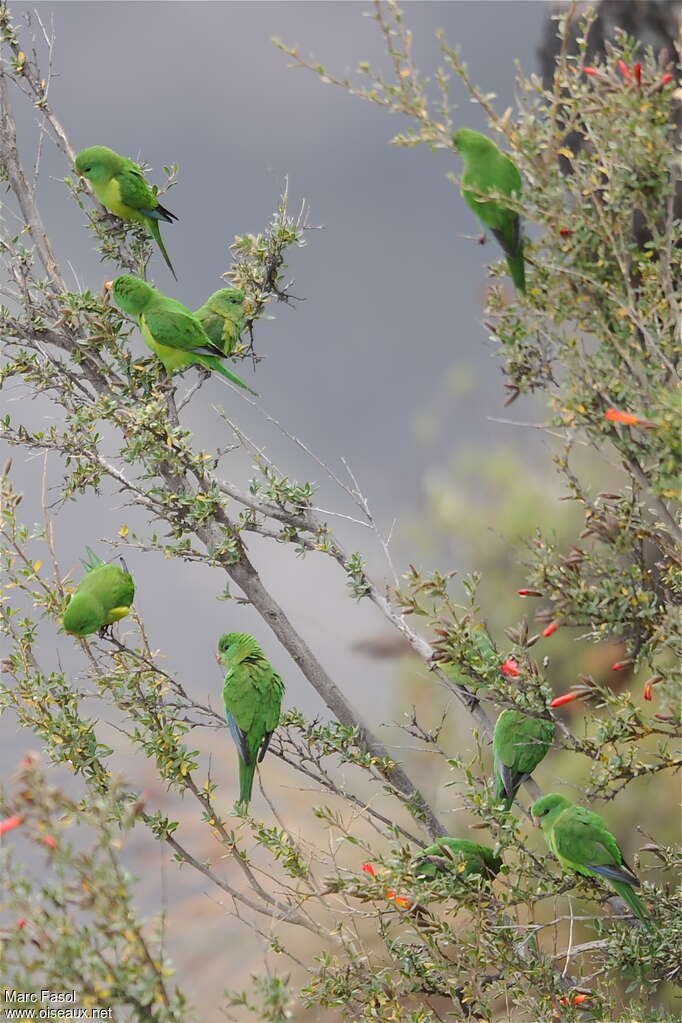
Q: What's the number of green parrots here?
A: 10